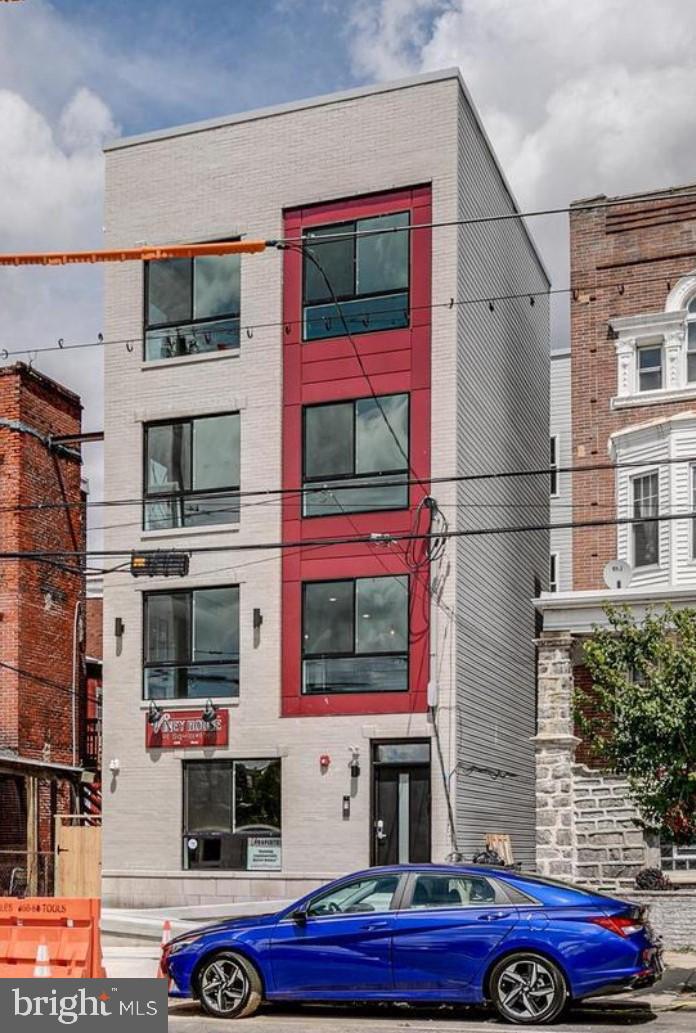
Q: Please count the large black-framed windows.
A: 7